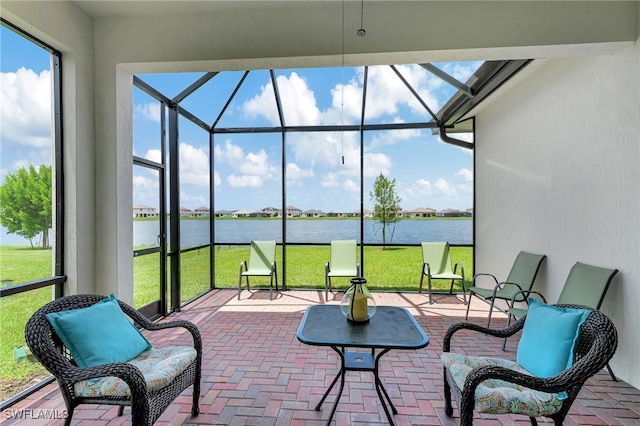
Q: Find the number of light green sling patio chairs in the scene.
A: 5